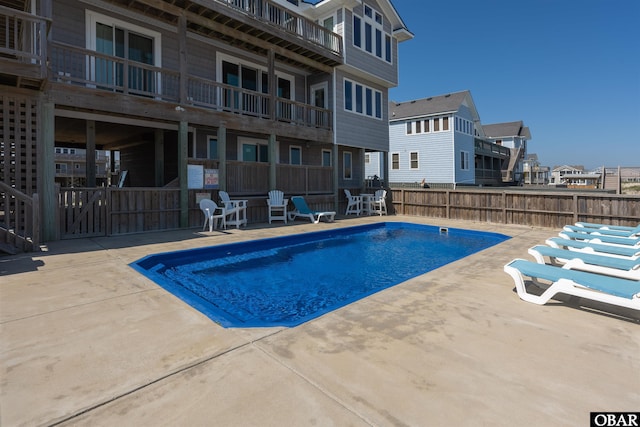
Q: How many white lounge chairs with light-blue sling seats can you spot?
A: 7